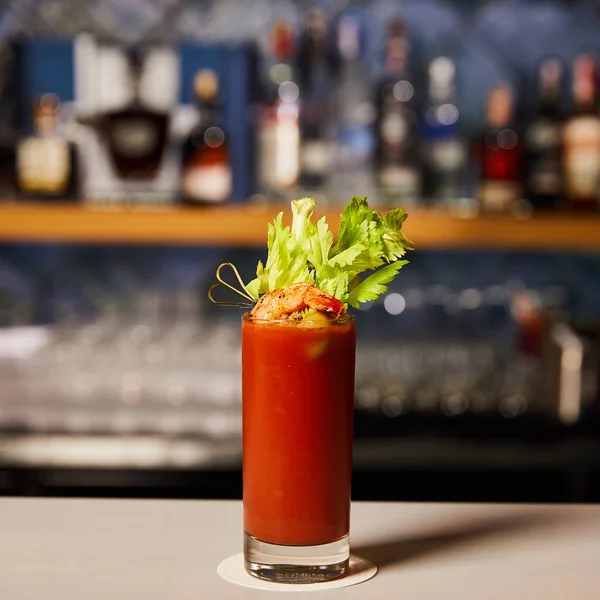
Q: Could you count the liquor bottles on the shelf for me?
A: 11